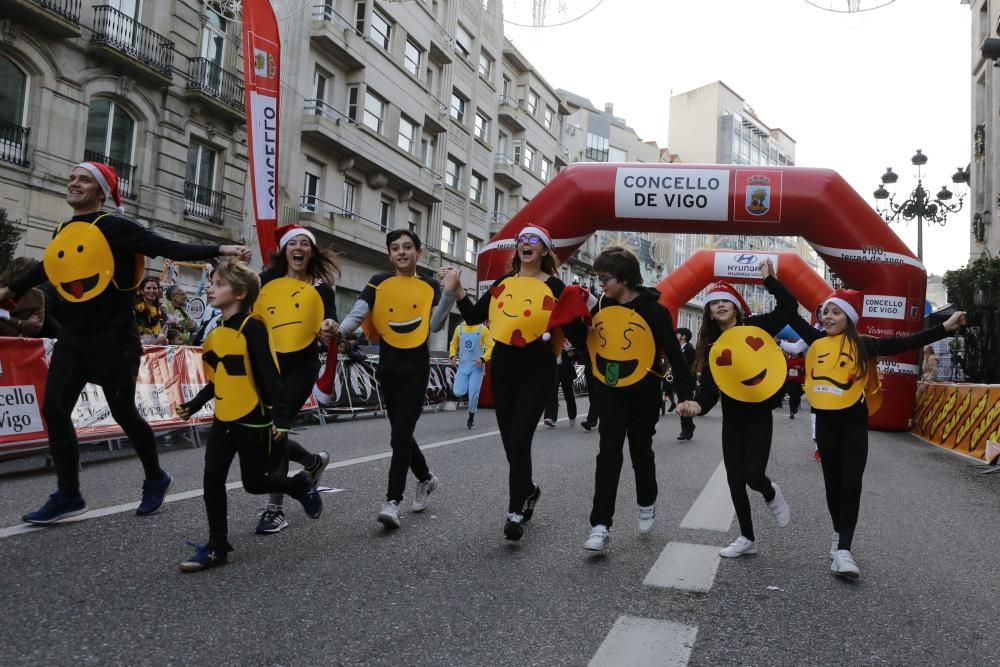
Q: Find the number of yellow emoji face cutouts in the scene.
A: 8